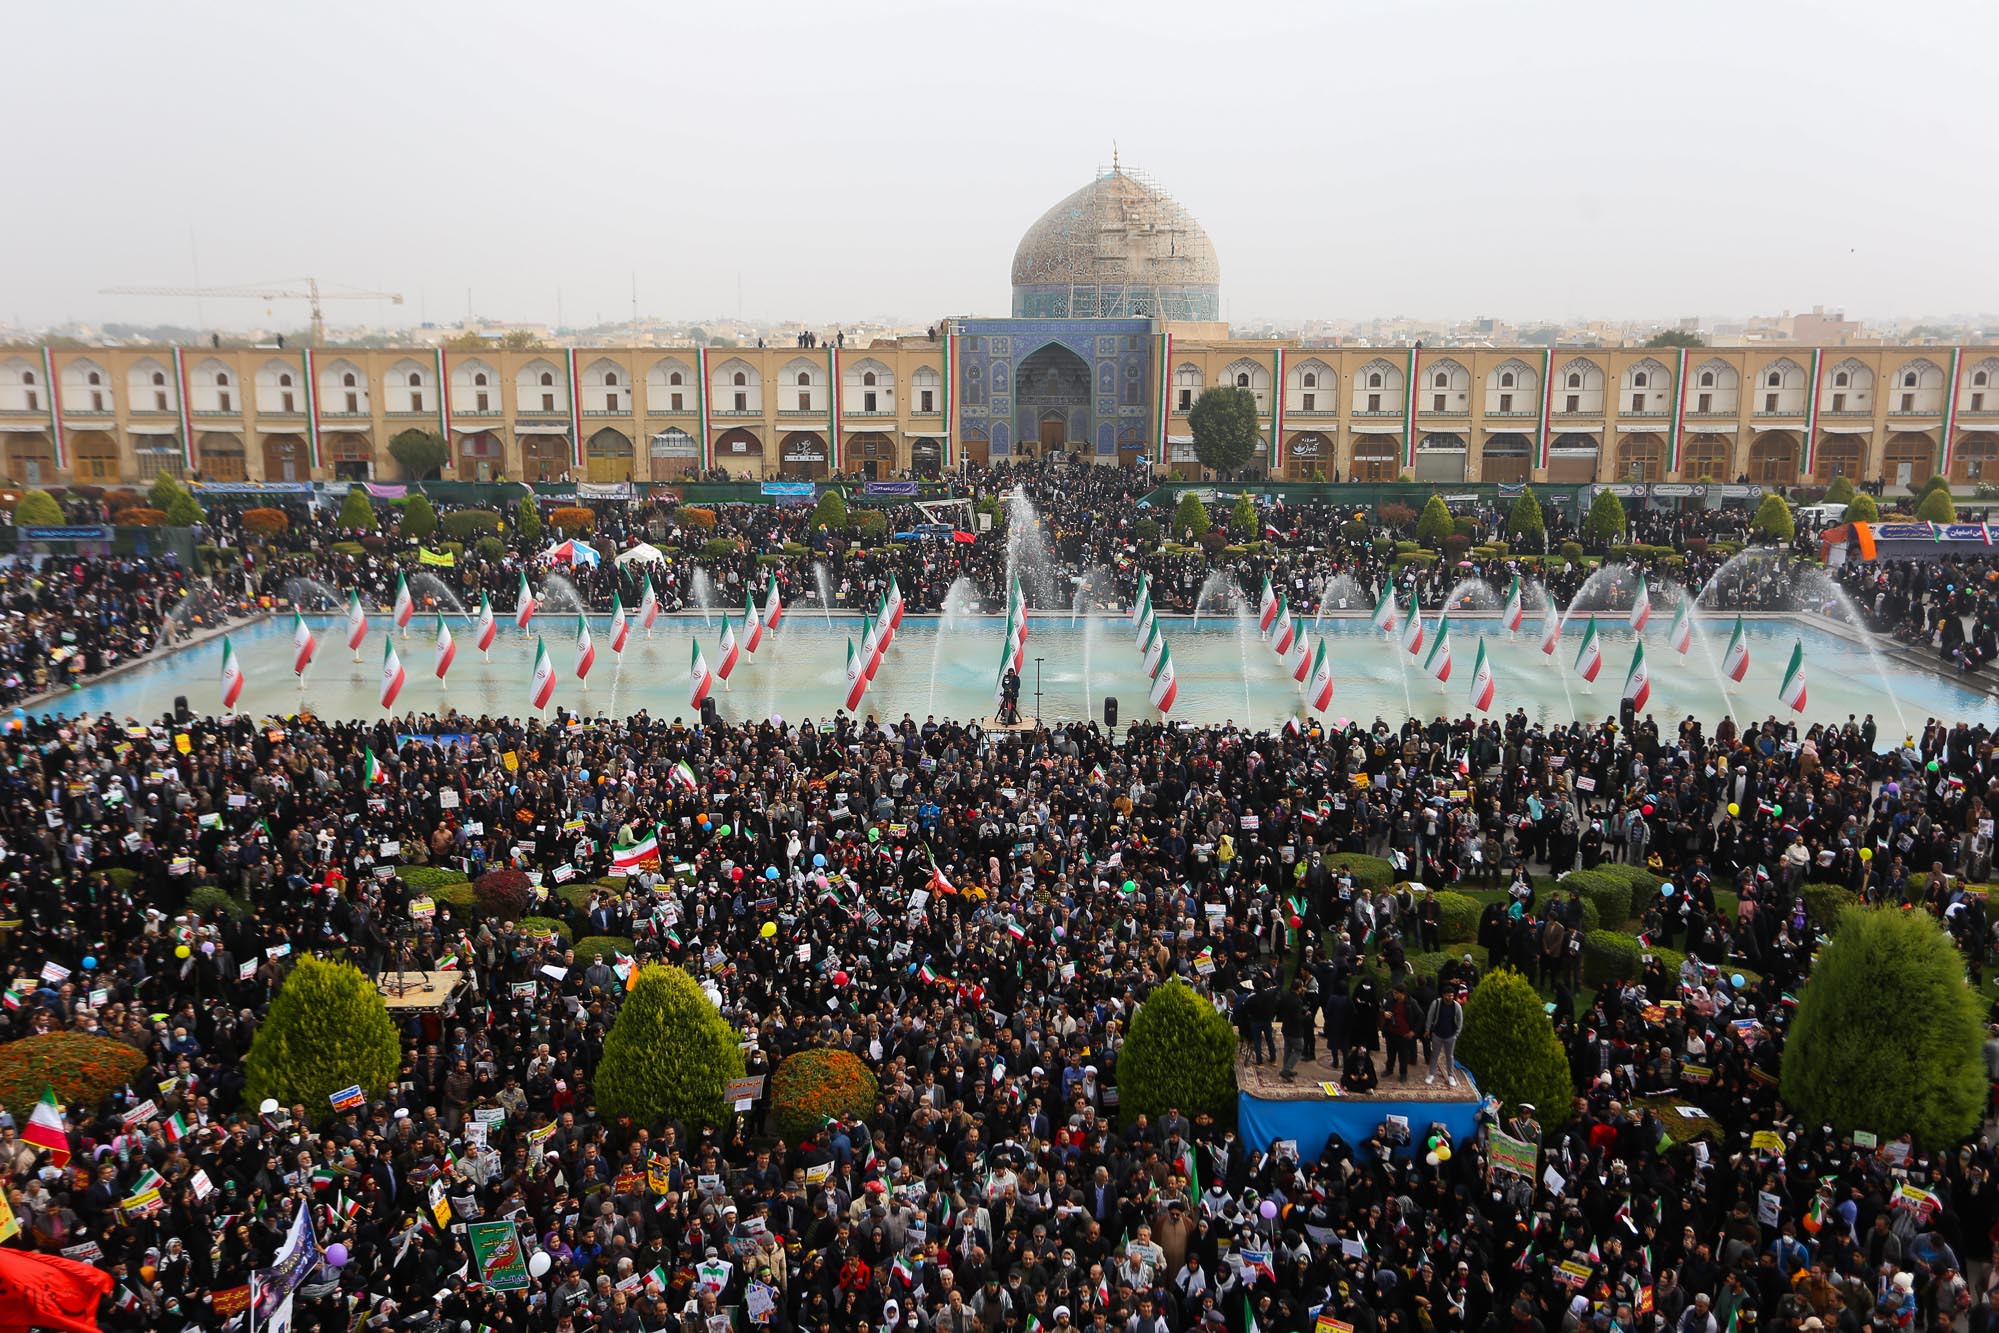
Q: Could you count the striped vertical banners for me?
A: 15